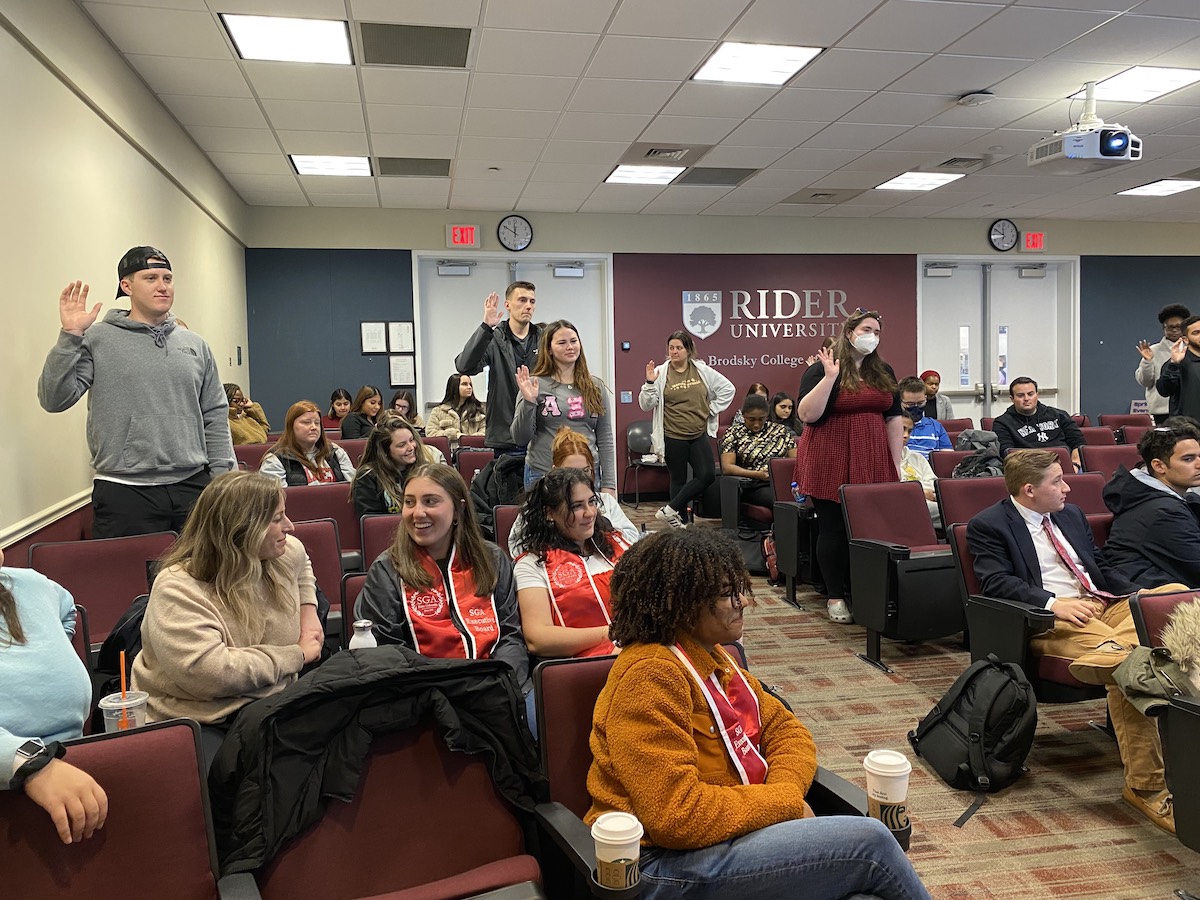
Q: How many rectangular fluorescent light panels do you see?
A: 7